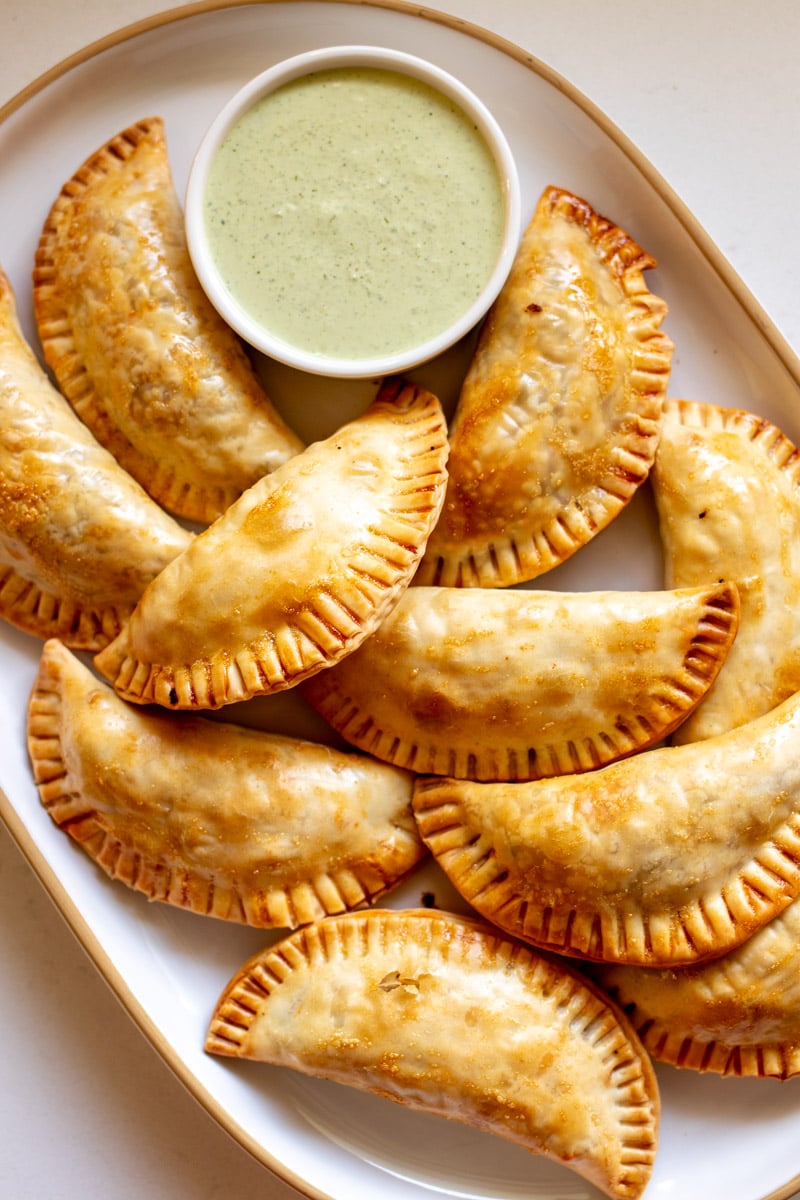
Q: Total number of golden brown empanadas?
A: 10